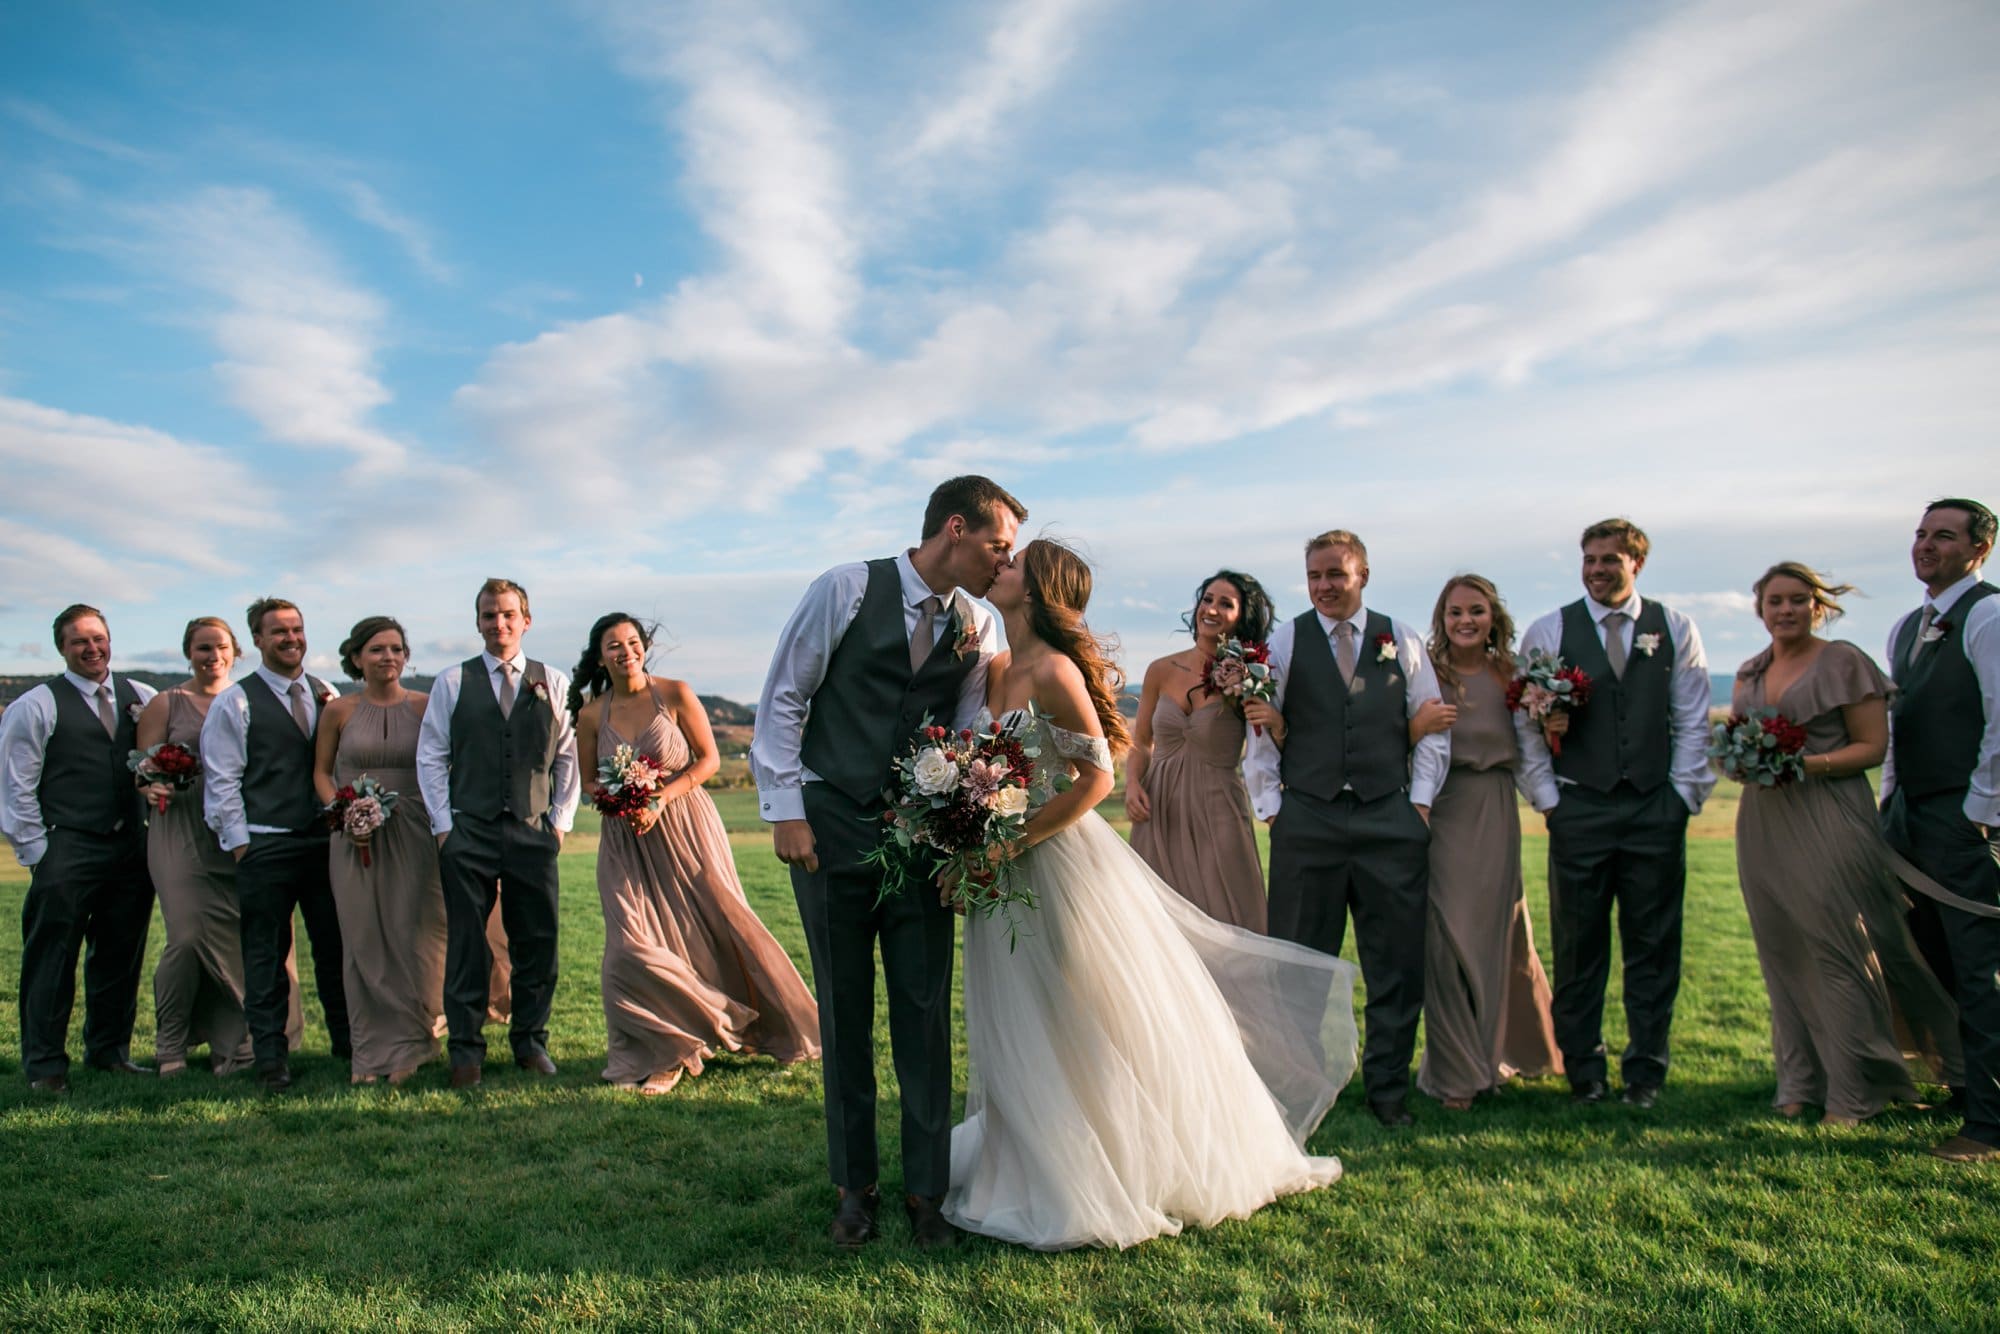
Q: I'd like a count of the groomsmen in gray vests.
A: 6